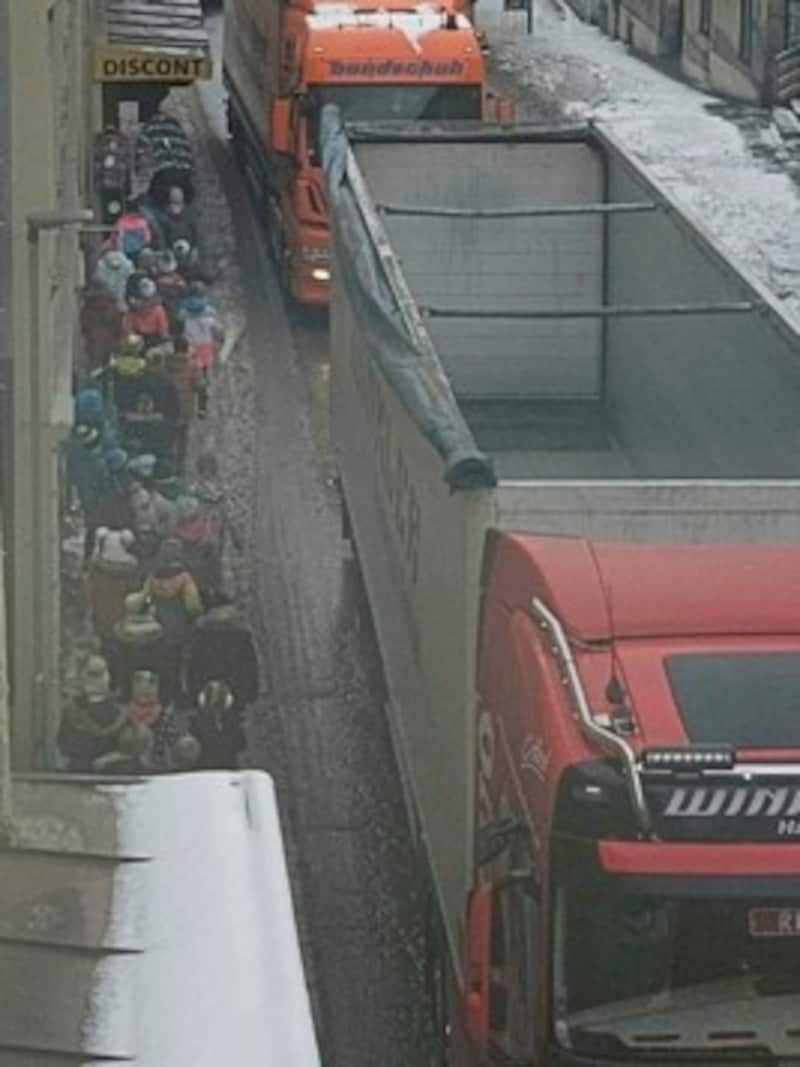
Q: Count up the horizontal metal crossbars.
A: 2